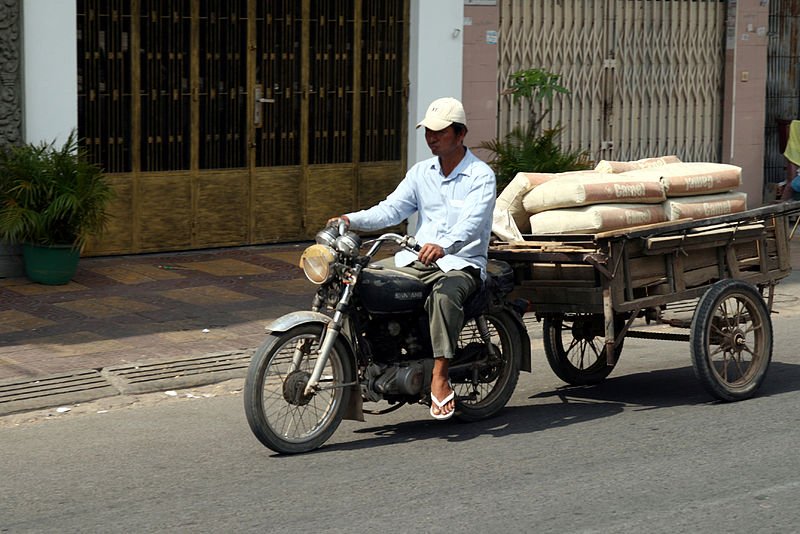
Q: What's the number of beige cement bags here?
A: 6